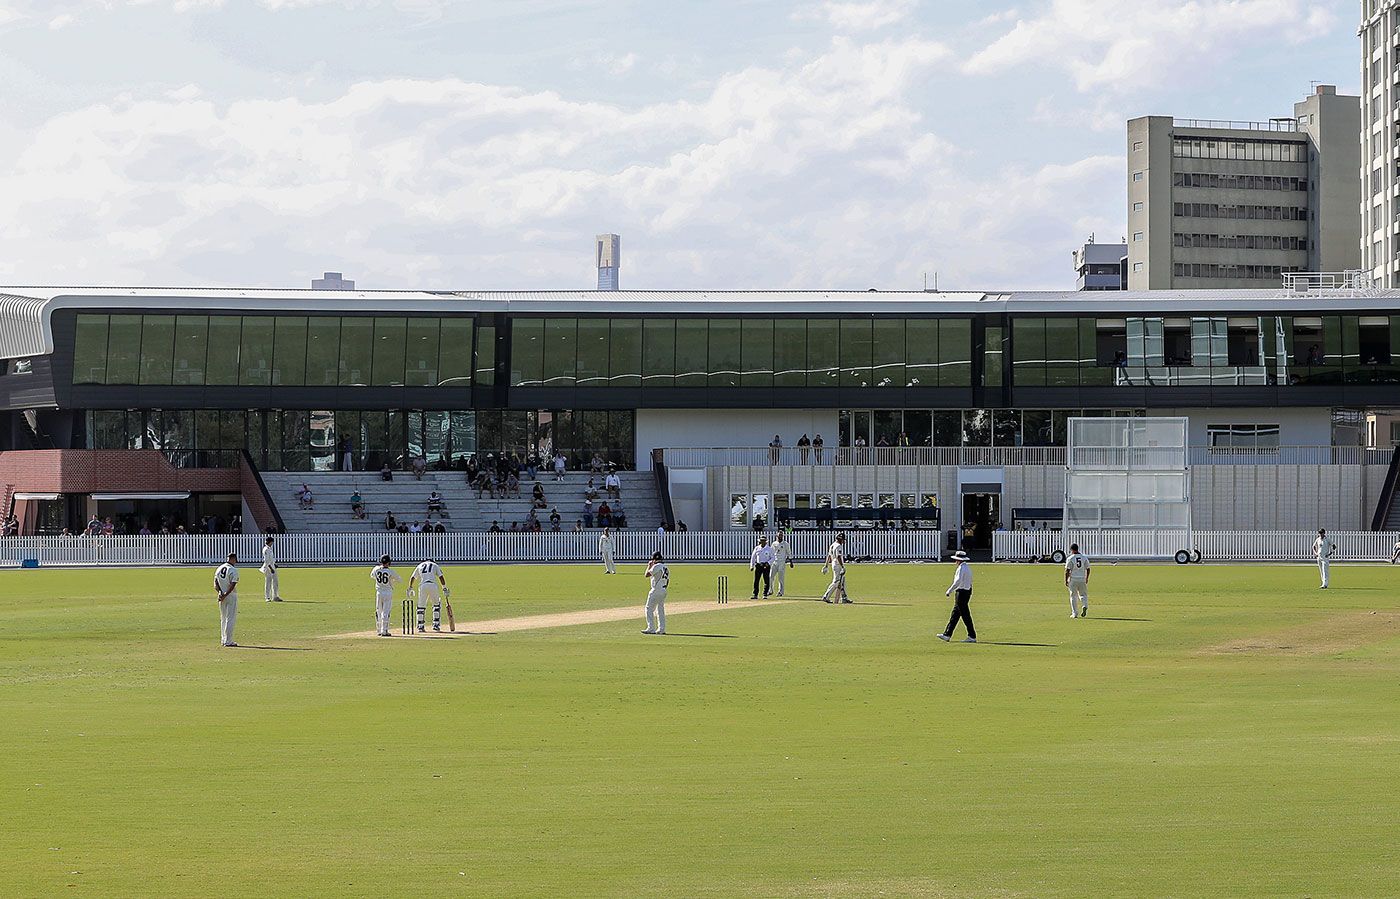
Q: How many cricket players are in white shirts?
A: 10